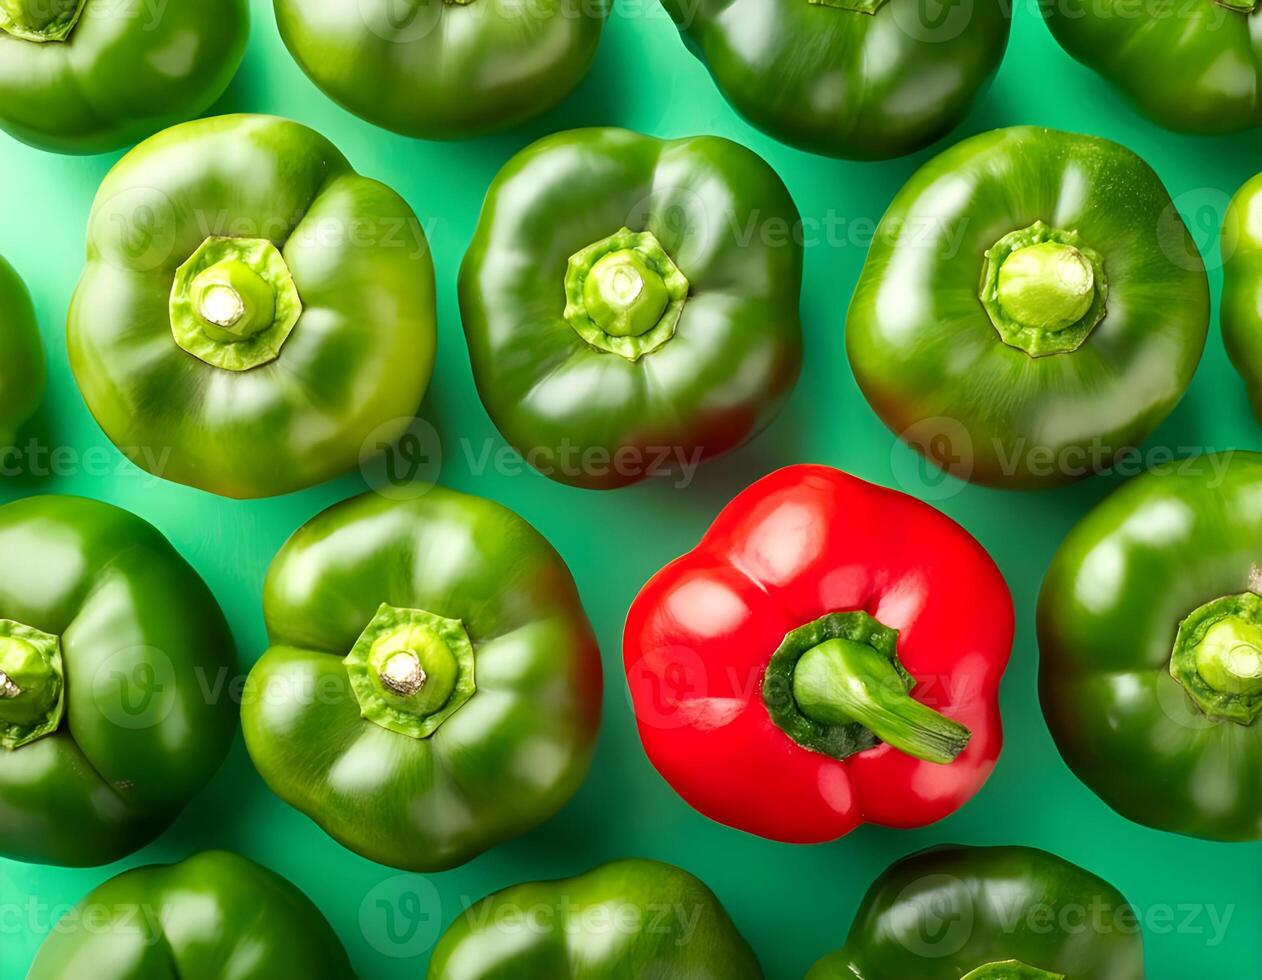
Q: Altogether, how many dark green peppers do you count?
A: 15